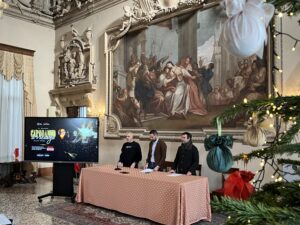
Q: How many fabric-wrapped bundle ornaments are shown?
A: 4